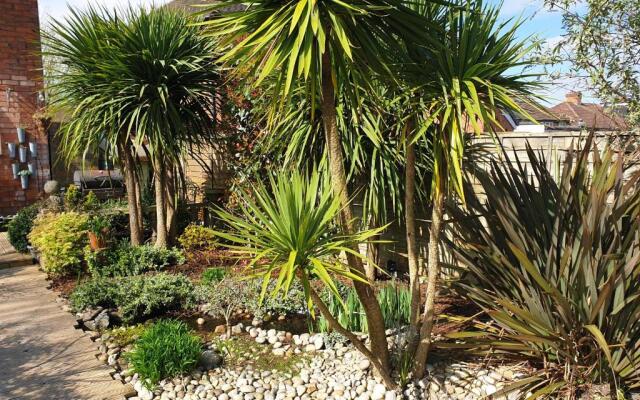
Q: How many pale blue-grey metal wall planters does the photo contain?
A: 7